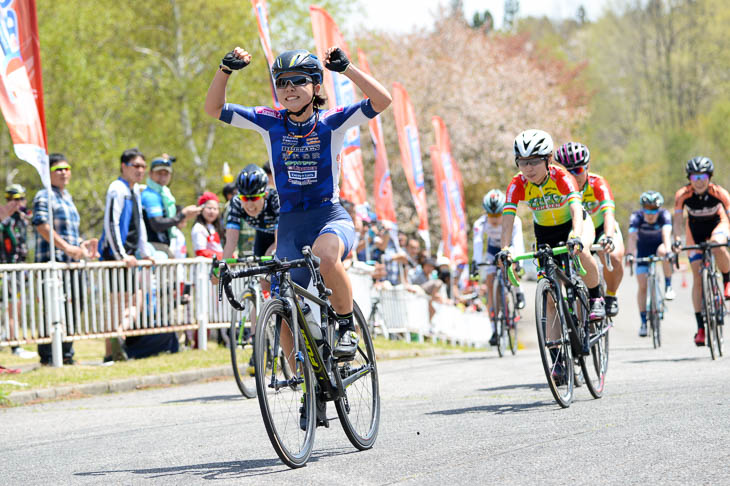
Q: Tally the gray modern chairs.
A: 0